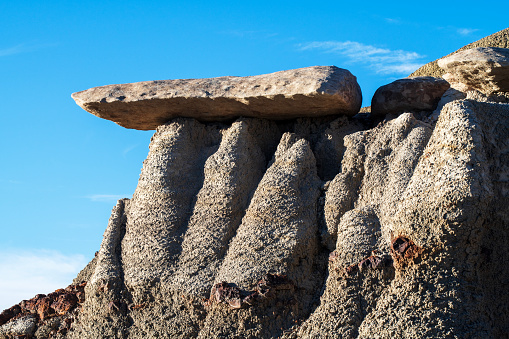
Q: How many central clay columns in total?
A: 3